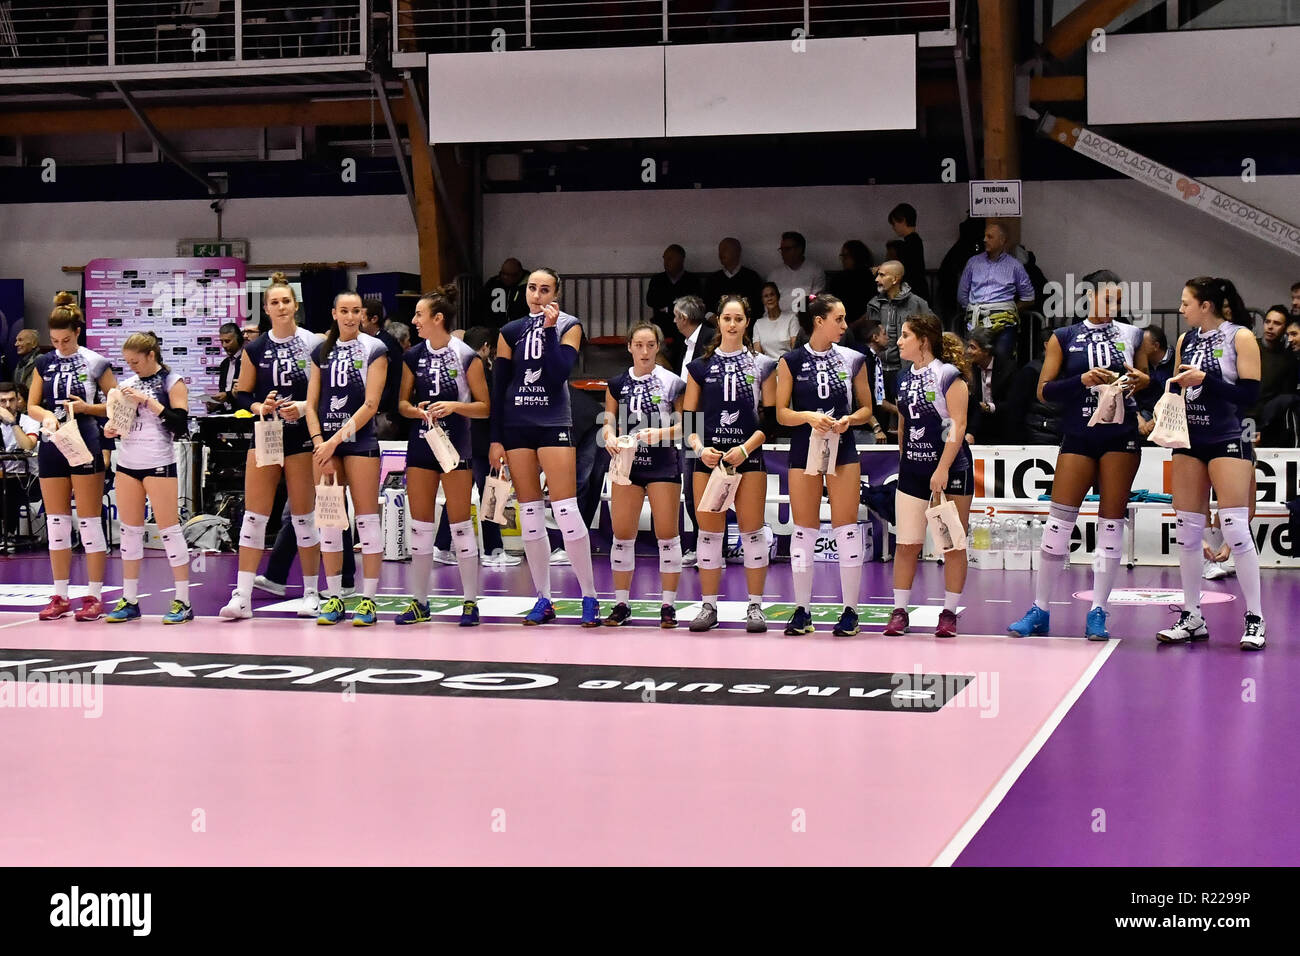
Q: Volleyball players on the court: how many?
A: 12